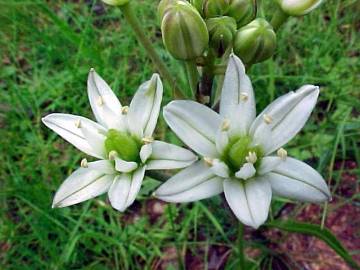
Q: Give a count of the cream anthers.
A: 12